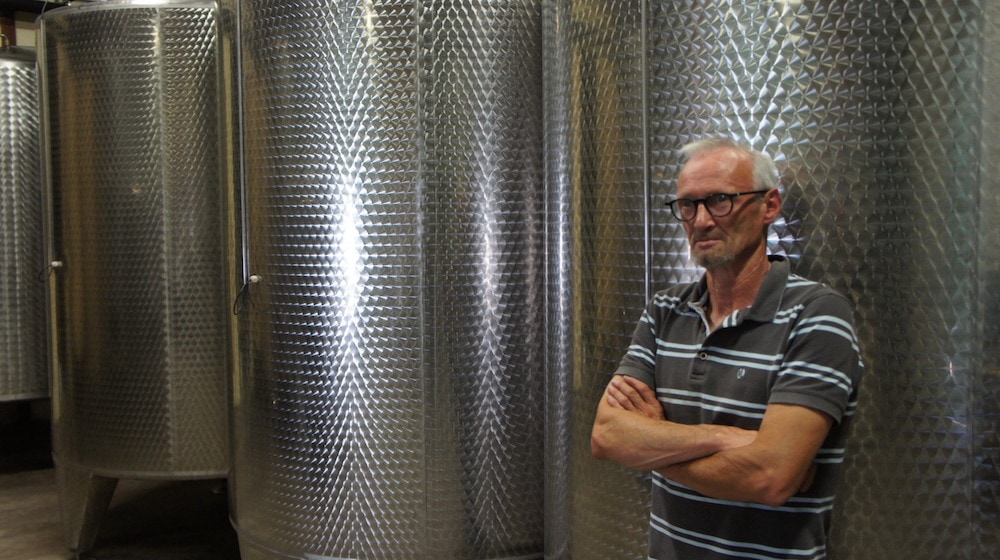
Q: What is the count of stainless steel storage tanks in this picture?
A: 4